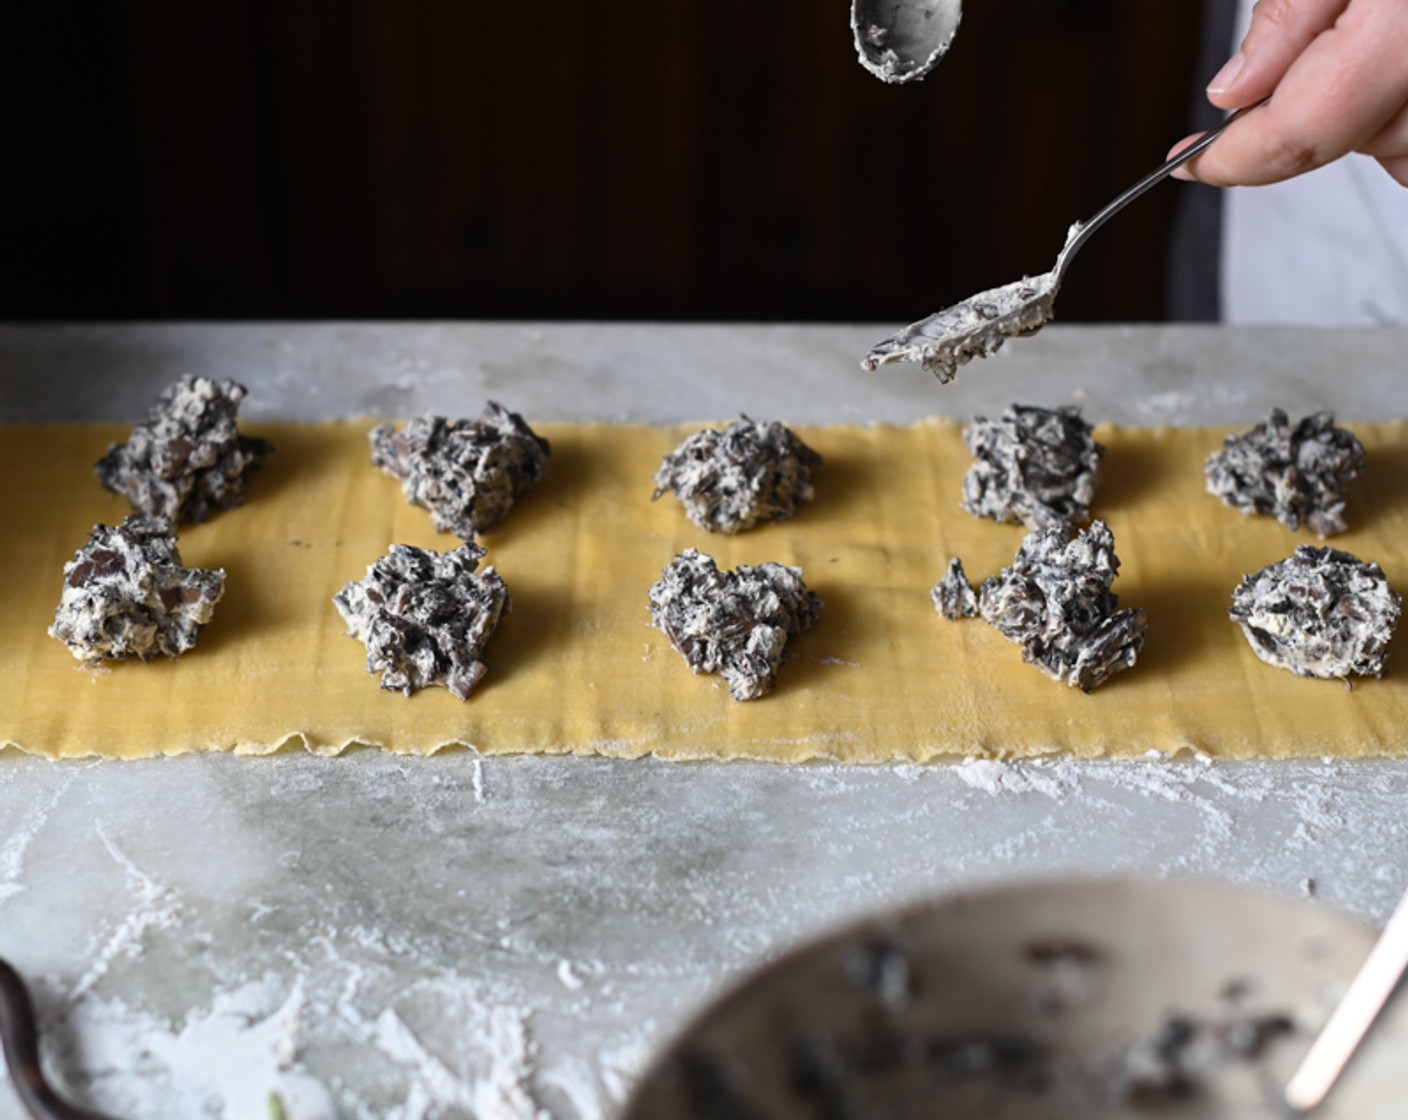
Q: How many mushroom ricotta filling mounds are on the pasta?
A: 10